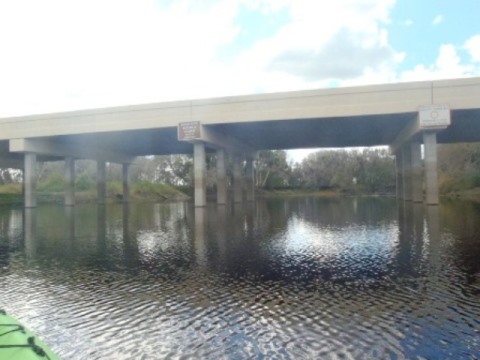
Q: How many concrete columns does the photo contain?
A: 12